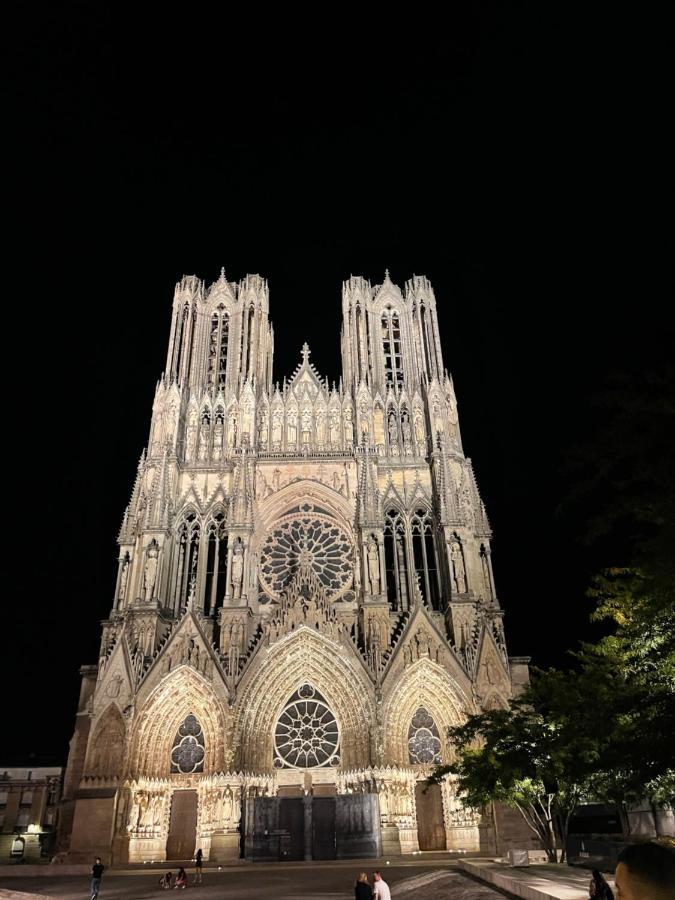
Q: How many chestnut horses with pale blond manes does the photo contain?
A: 0